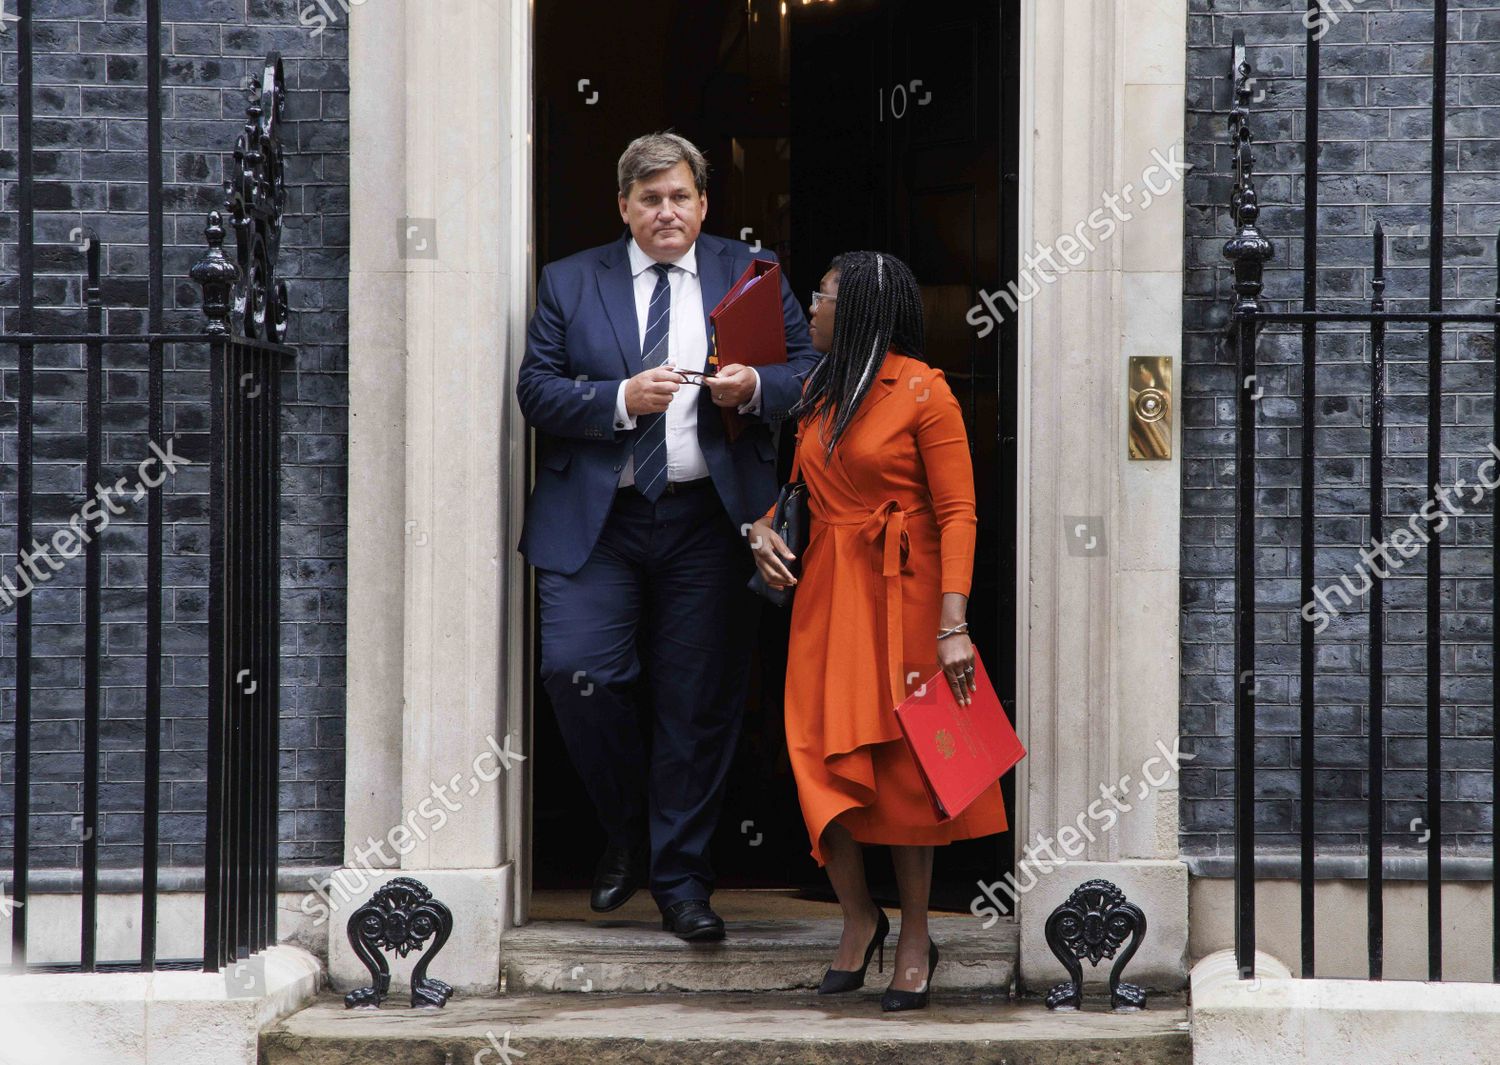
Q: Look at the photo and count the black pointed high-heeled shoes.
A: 2